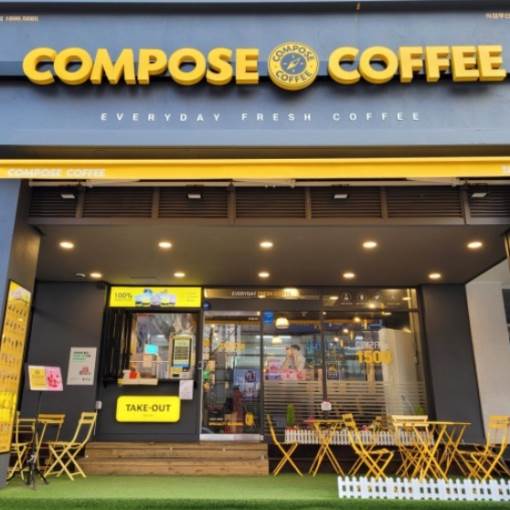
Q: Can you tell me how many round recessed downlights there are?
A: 10